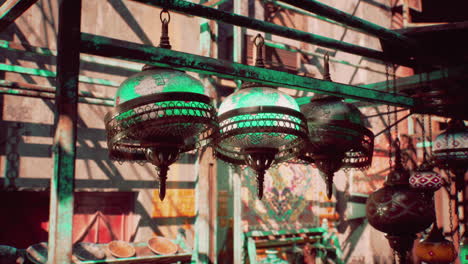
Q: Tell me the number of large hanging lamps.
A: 3